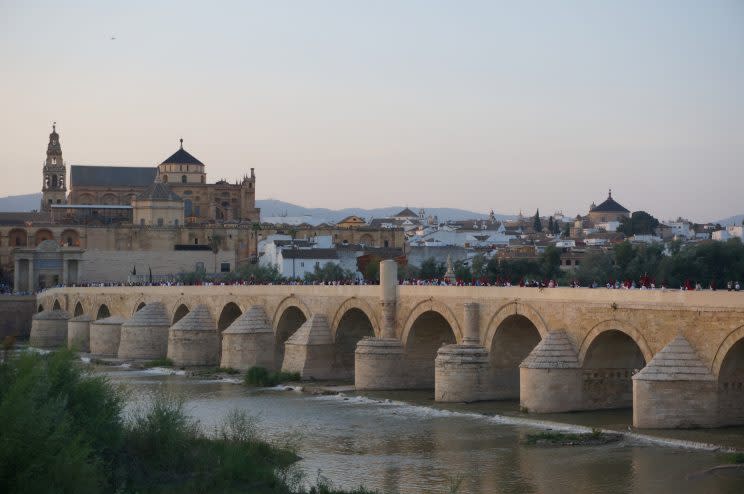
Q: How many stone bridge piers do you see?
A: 11